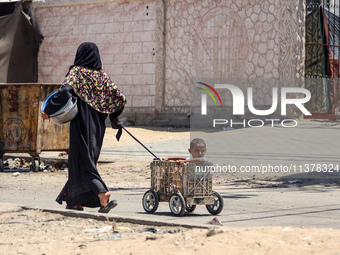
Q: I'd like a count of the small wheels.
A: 4